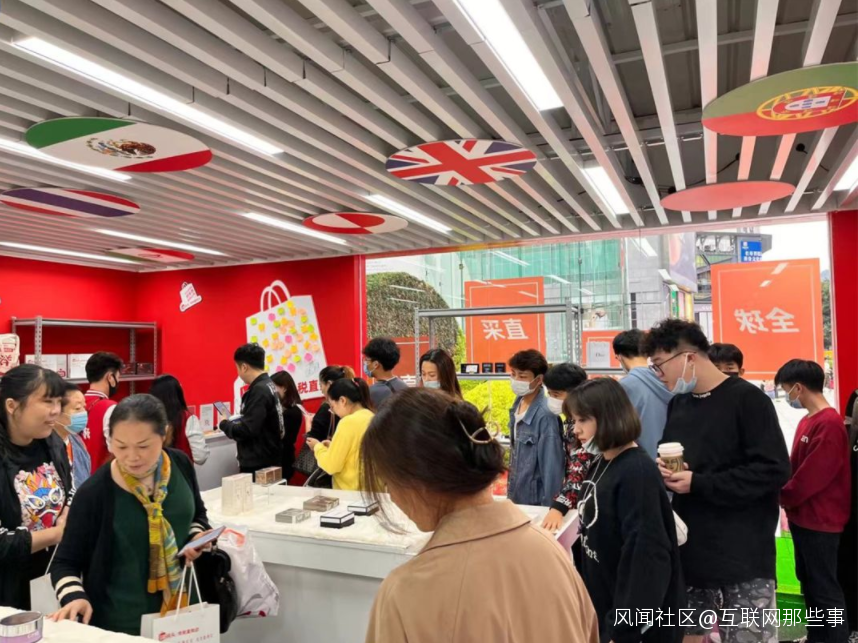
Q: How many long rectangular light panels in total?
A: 9